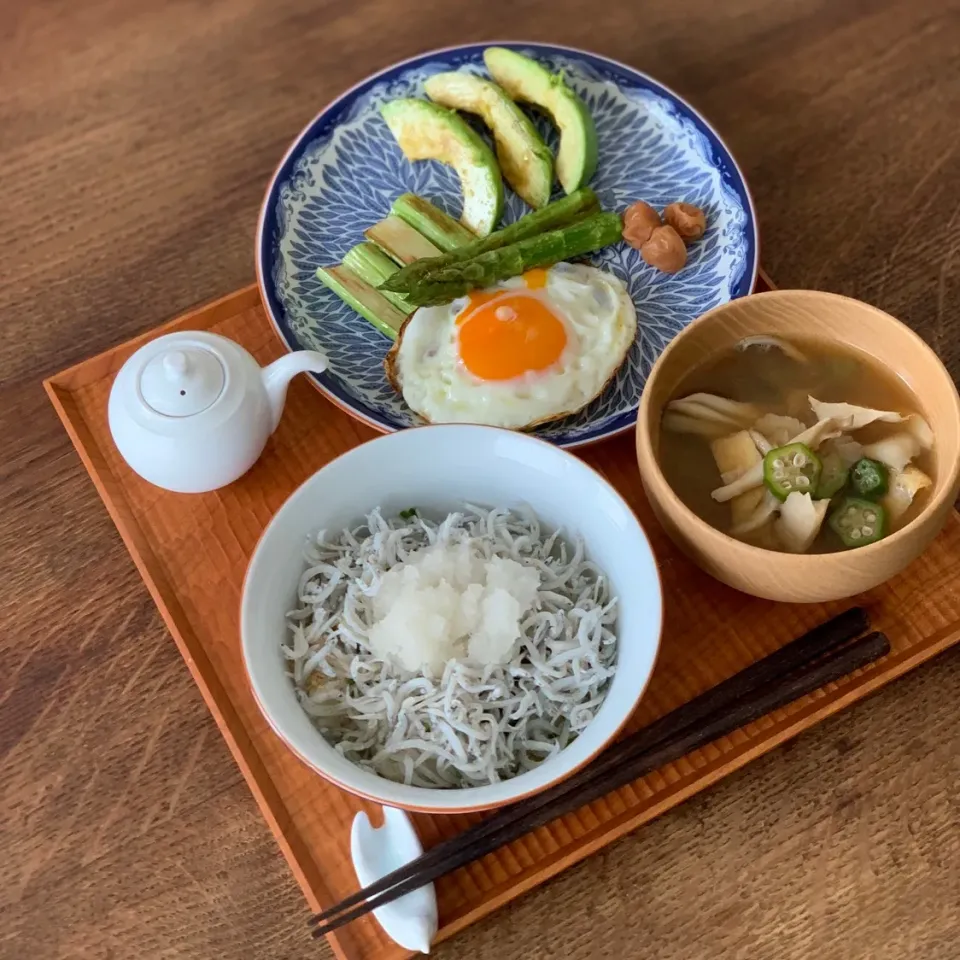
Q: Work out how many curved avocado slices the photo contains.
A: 3